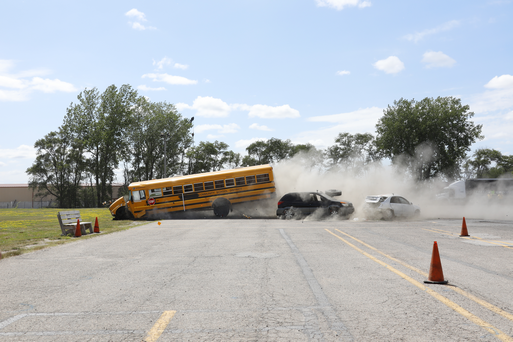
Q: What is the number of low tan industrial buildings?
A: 1